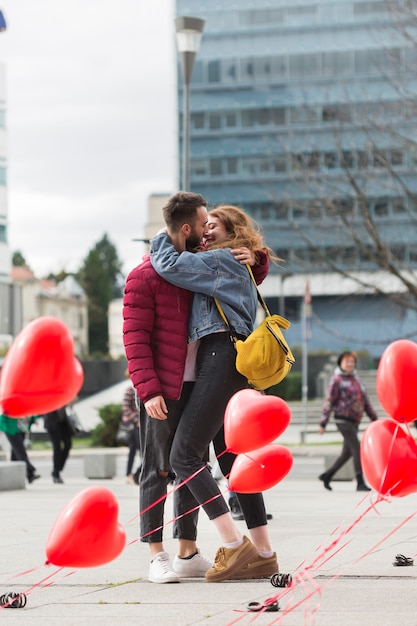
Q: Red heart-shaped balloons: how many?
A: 6